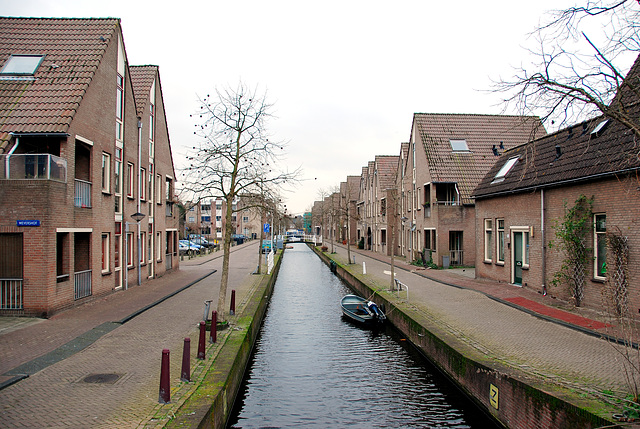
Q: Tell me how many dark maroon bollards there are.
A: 5